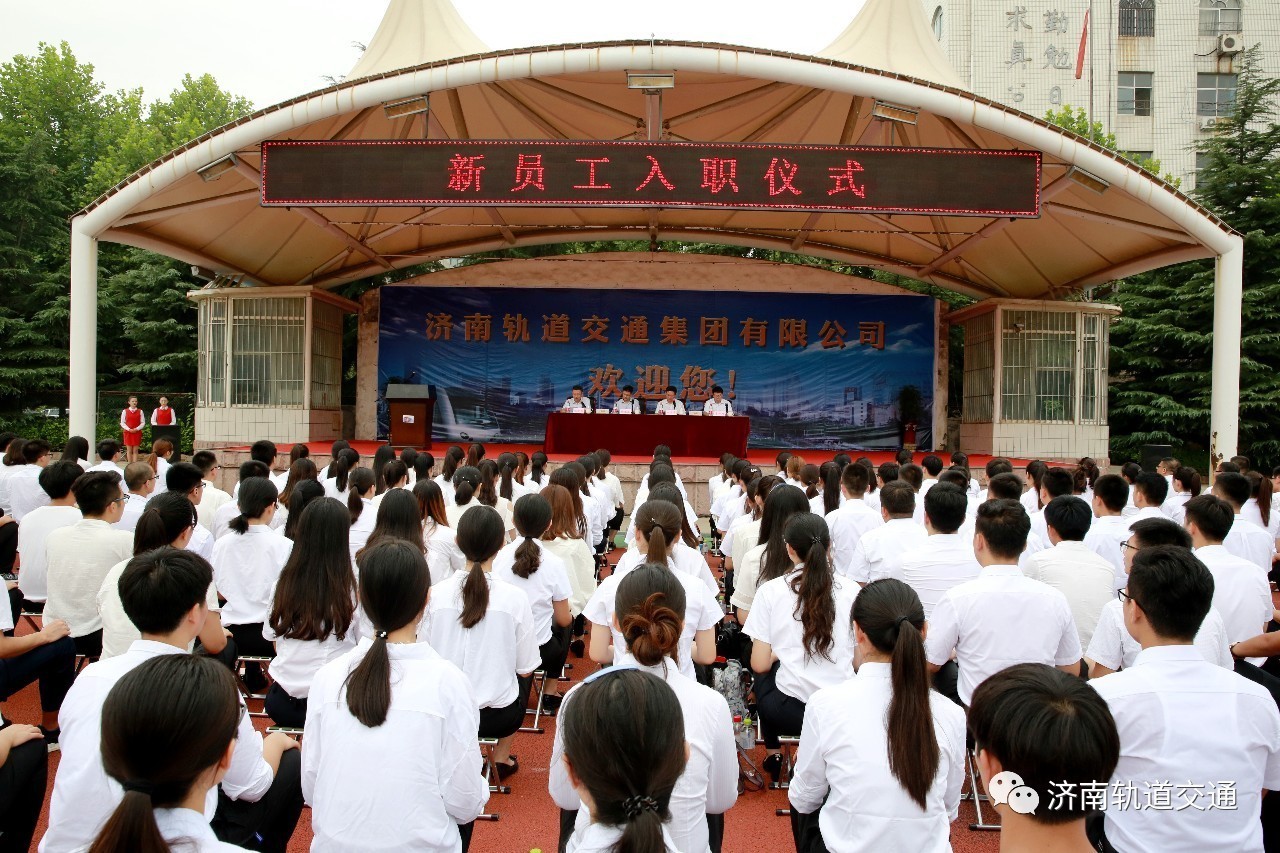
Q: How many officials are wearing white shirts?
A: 4